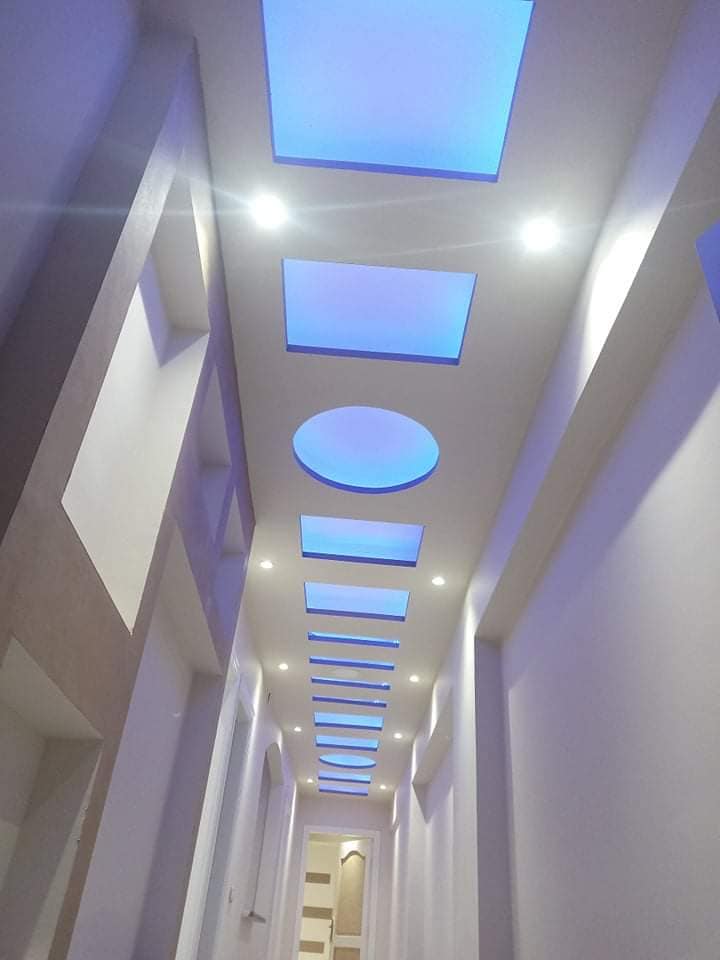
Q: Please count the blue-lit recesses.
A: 14